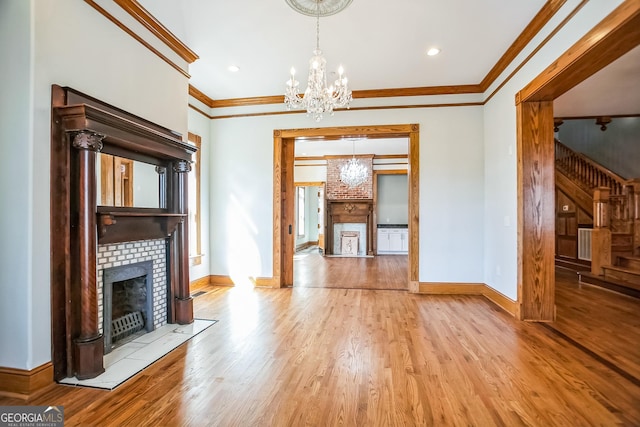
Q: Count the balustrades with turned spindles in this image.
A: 1